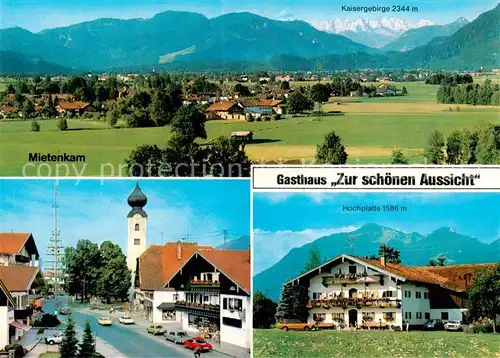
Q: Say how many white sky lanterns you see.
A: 0